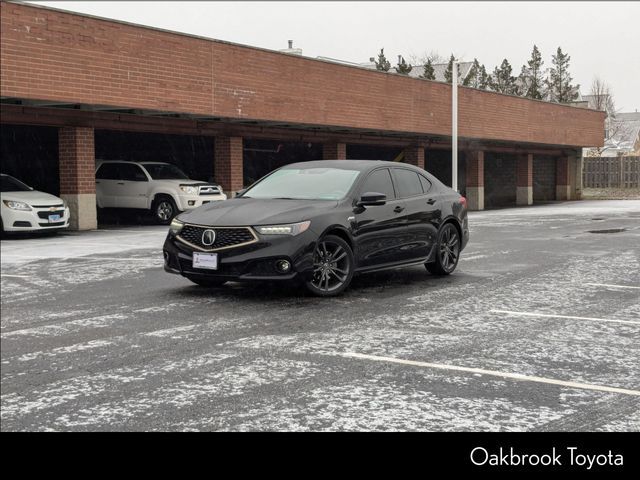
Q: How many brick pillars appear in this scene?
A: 7